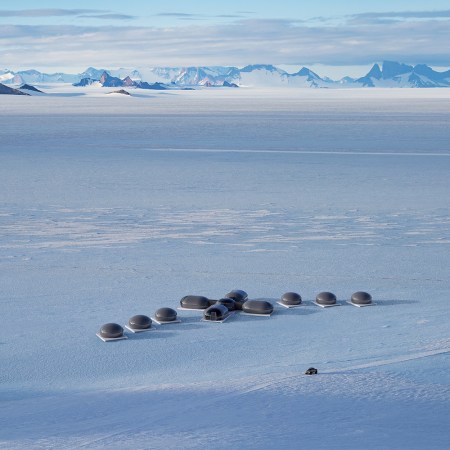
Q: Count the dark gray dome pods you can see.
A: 11